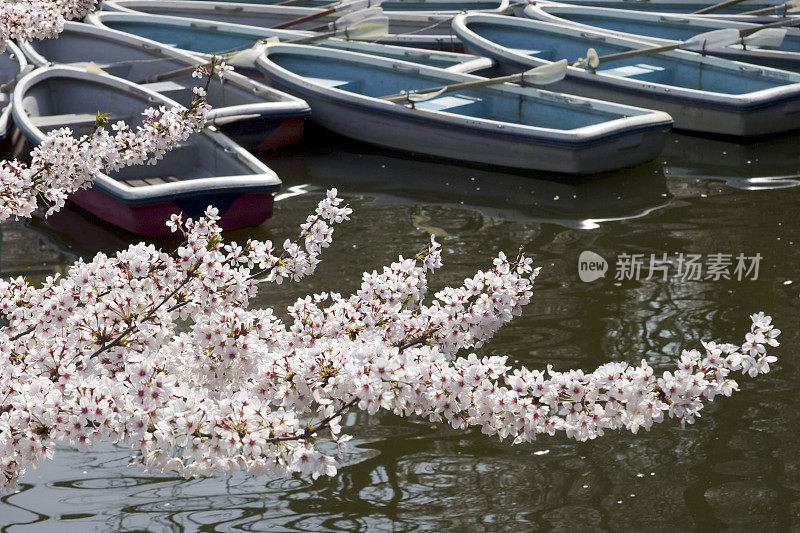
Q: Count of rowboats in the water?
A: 10